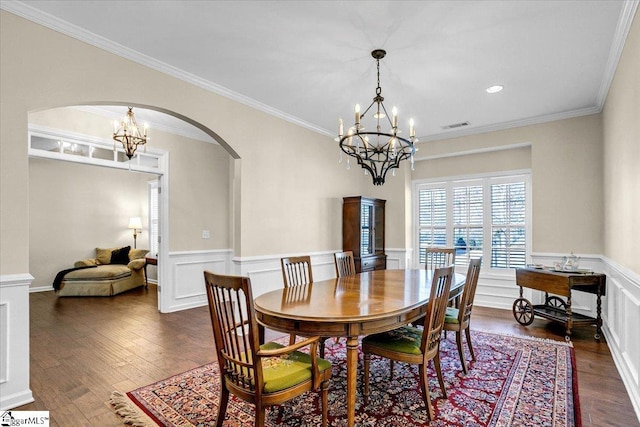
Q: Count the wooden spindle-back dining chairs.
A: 6